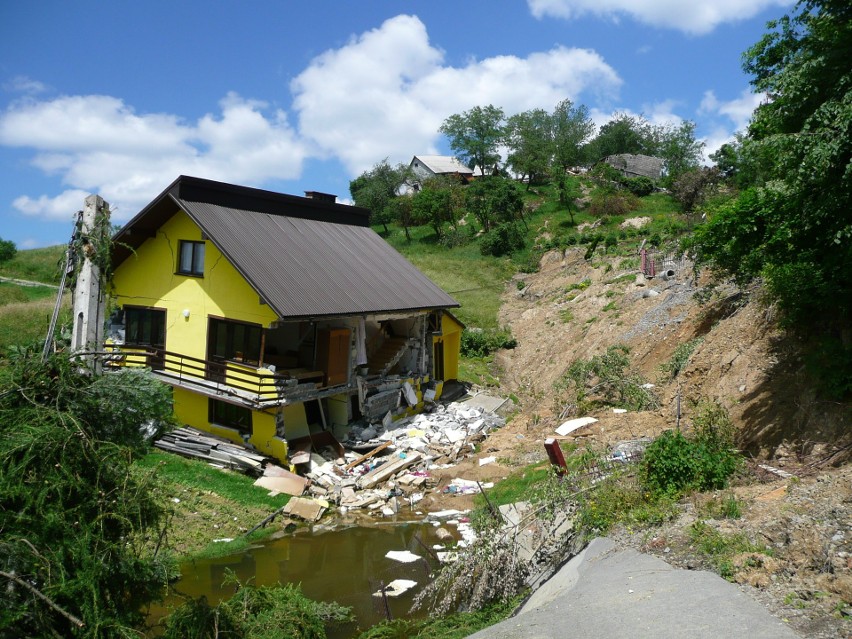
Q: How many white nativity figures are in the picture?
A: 0